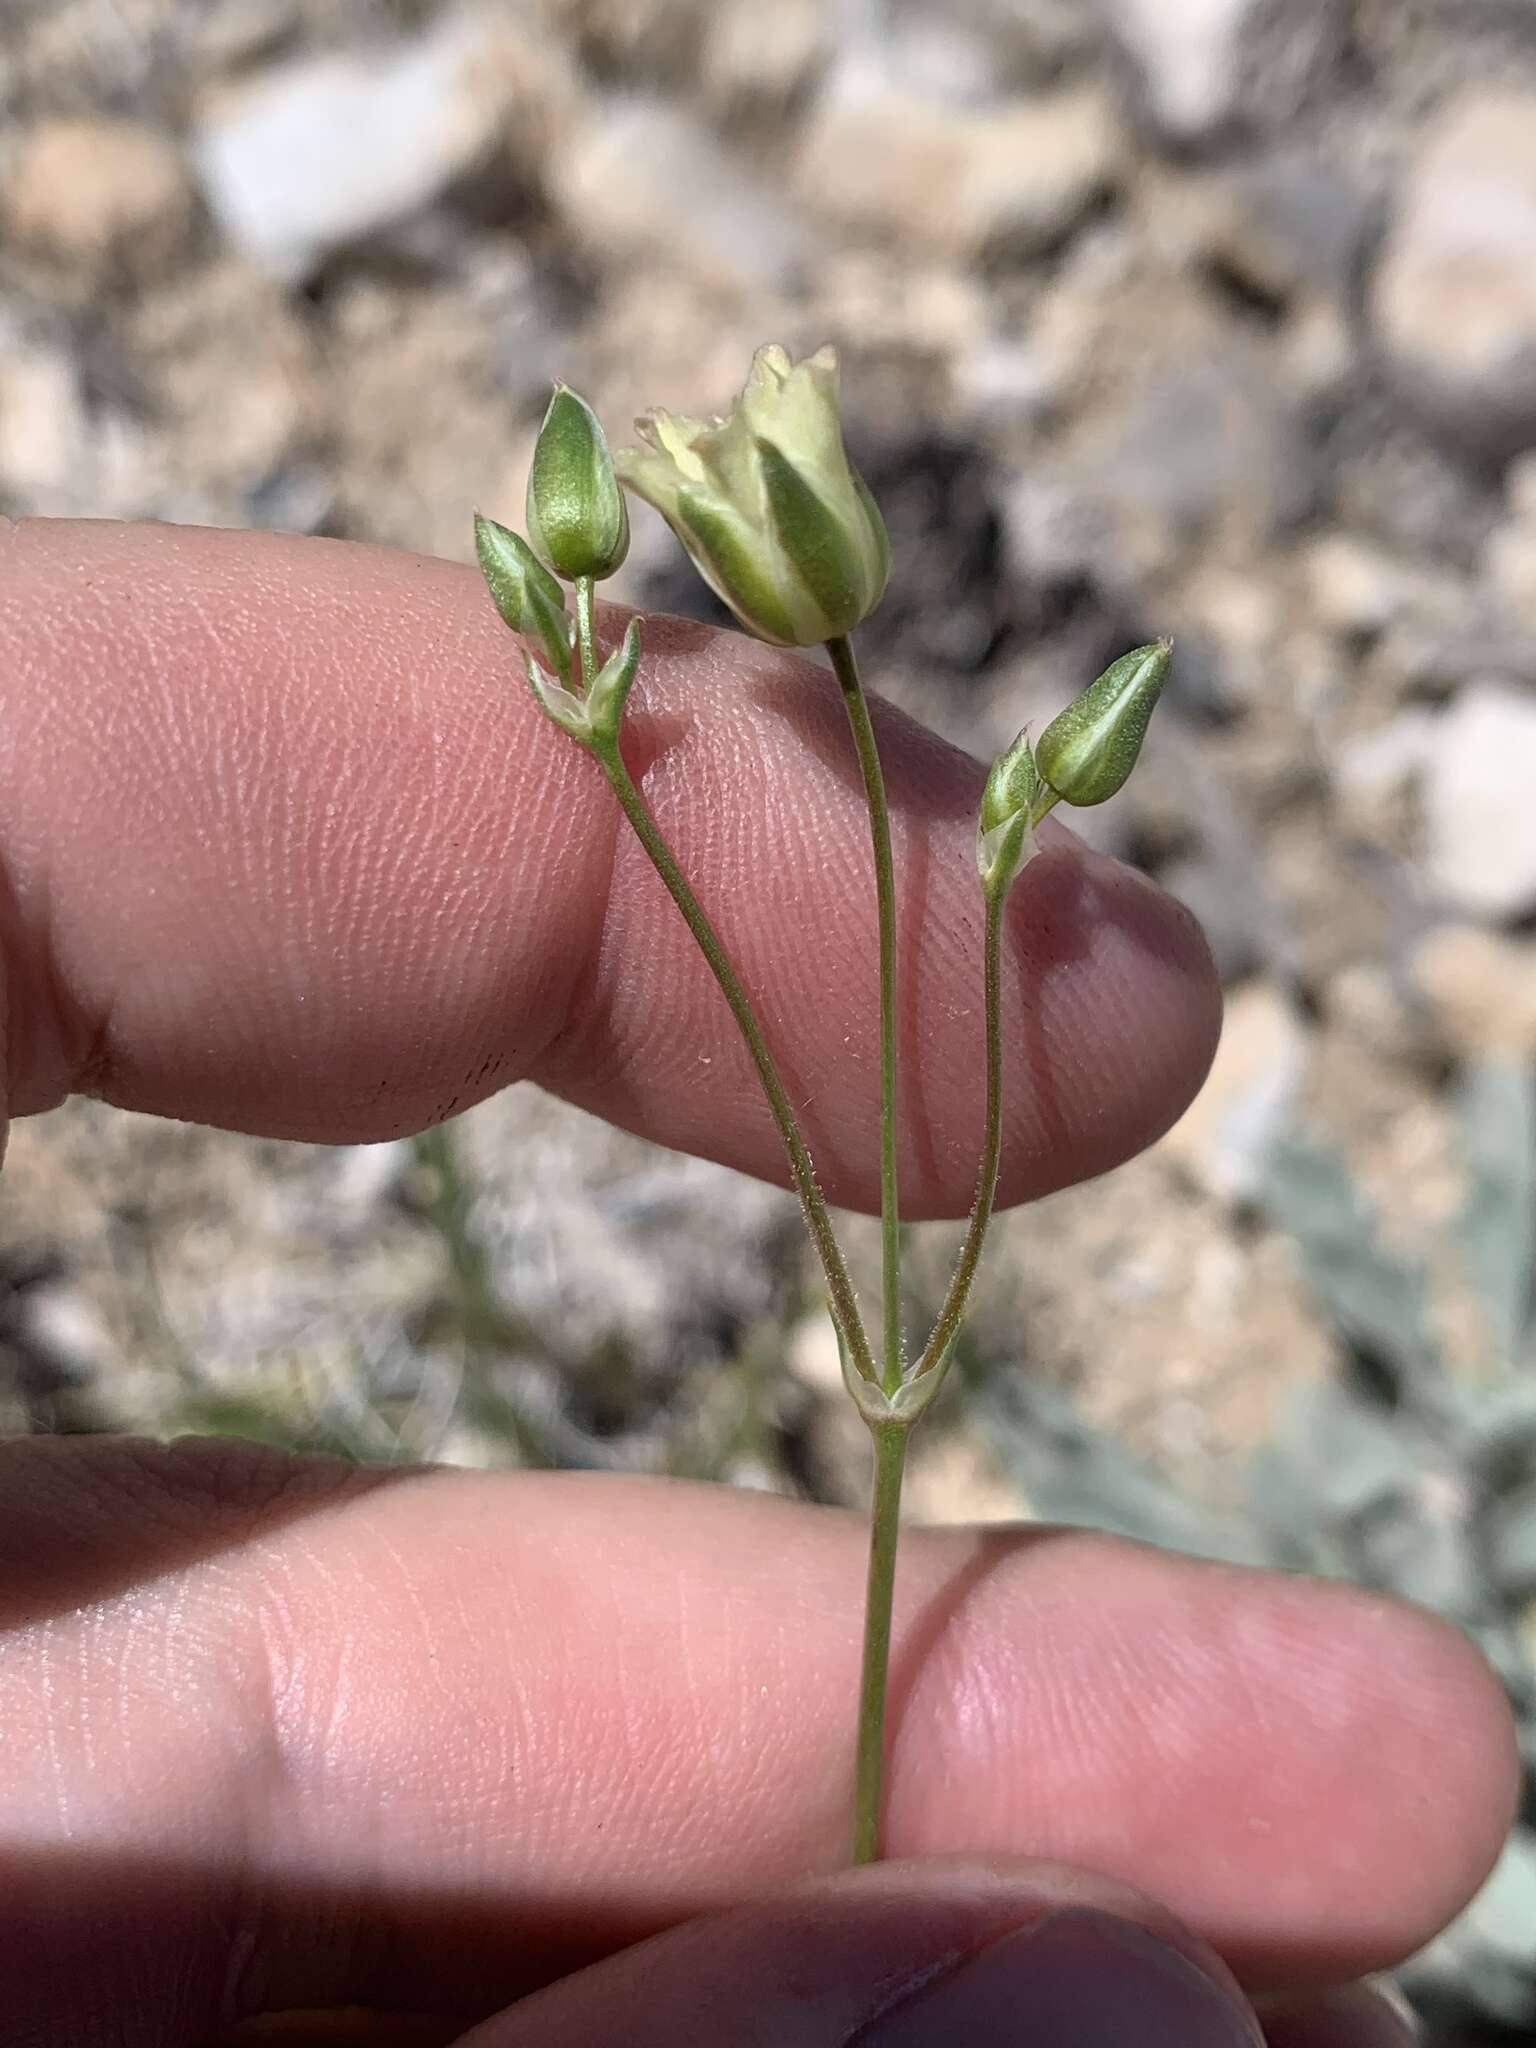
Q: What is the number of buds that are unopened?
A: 4